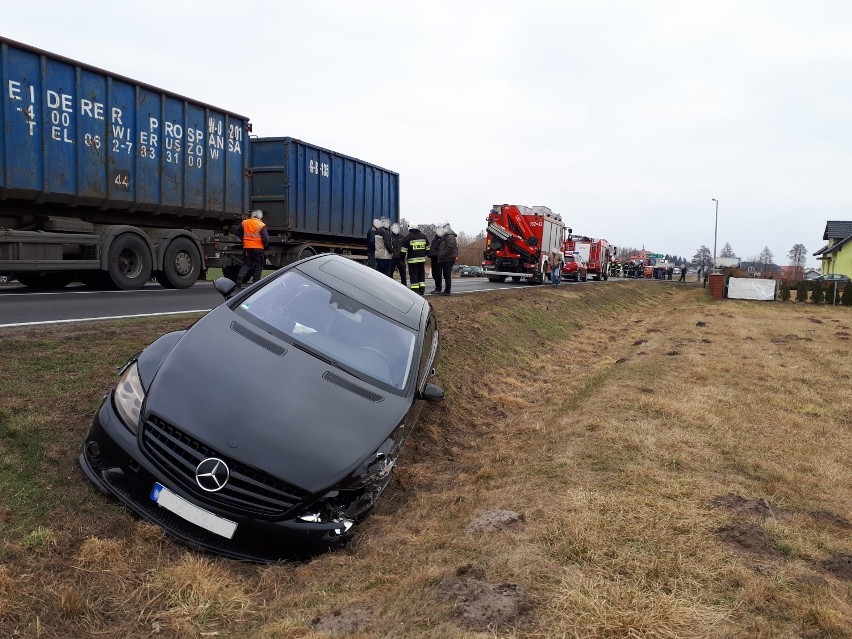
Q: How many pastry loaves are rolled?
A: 0